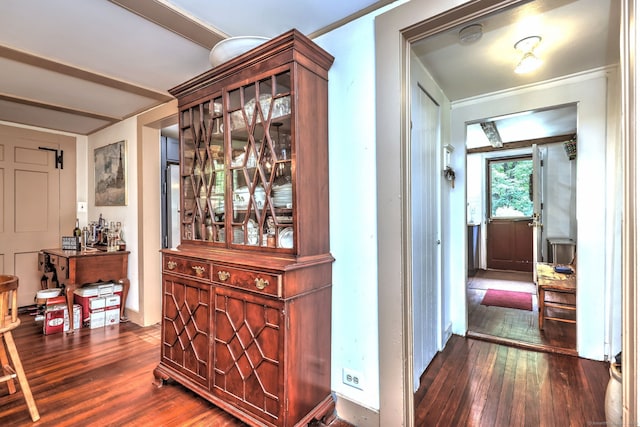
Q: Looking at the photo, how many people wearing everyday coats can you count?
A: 0